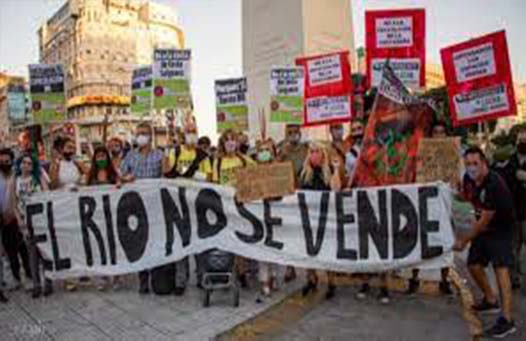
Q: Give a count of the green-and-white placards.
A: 5